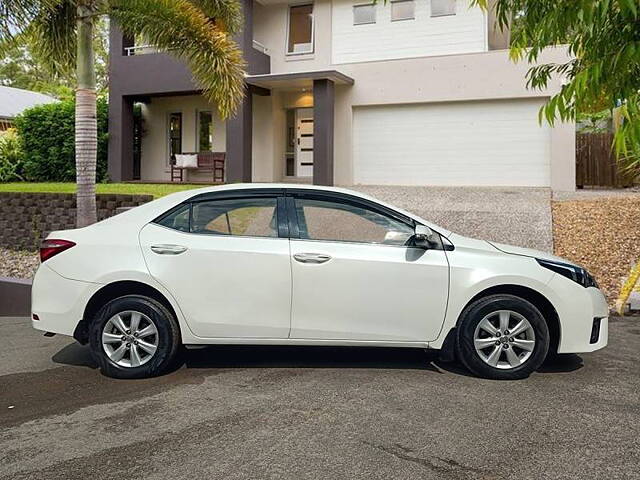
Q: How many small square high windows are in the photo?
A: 3